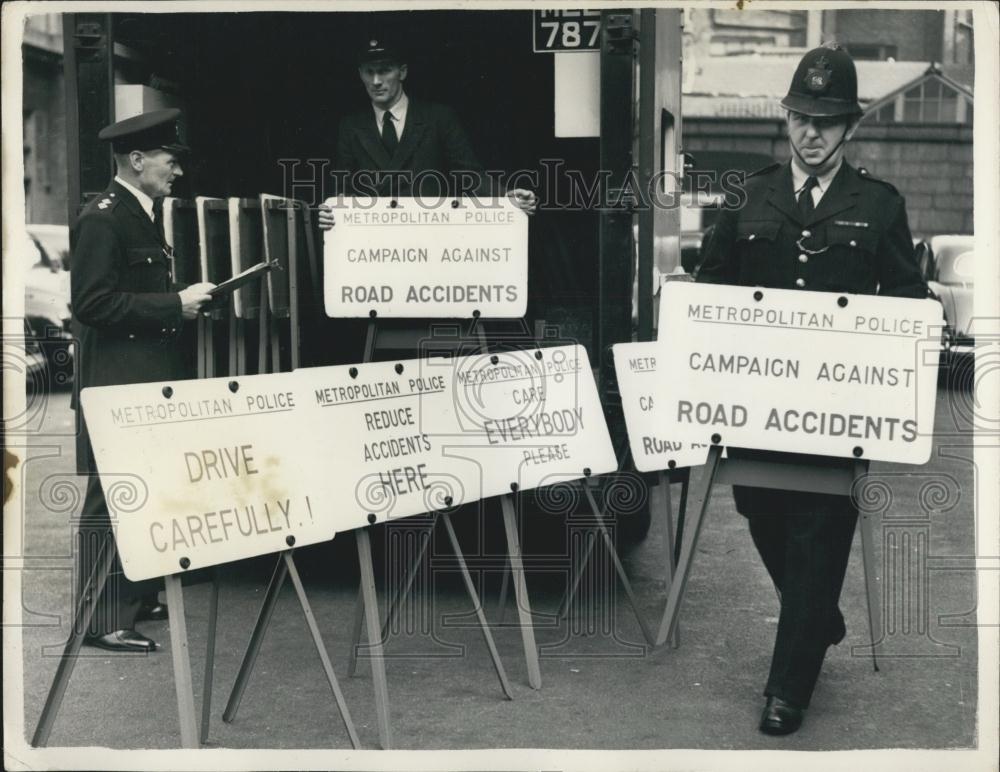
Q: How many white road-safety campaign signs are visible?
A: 6